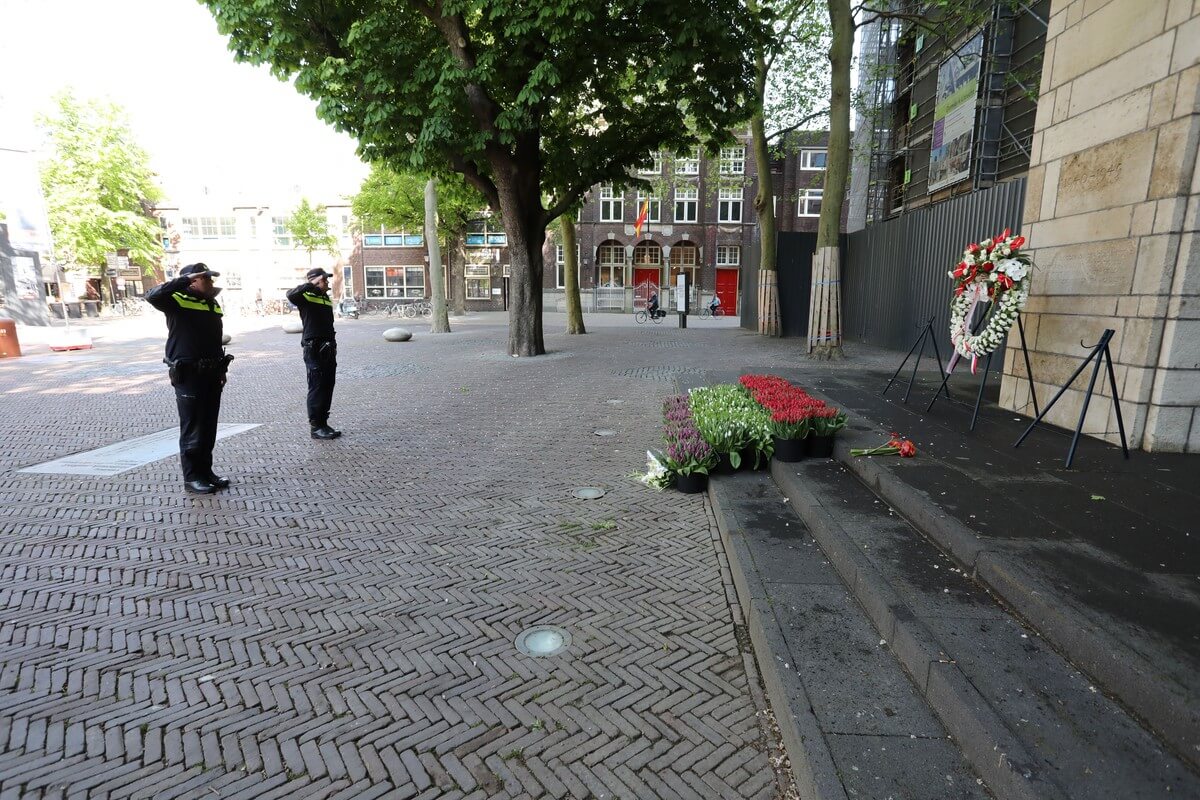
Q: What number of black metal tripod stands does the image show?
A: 3